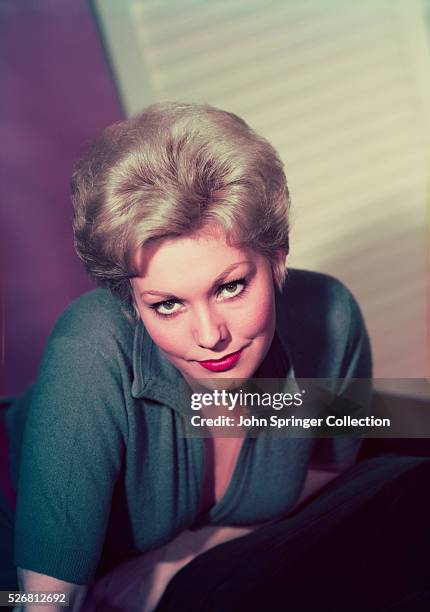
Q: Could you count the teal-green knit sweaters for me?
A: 1